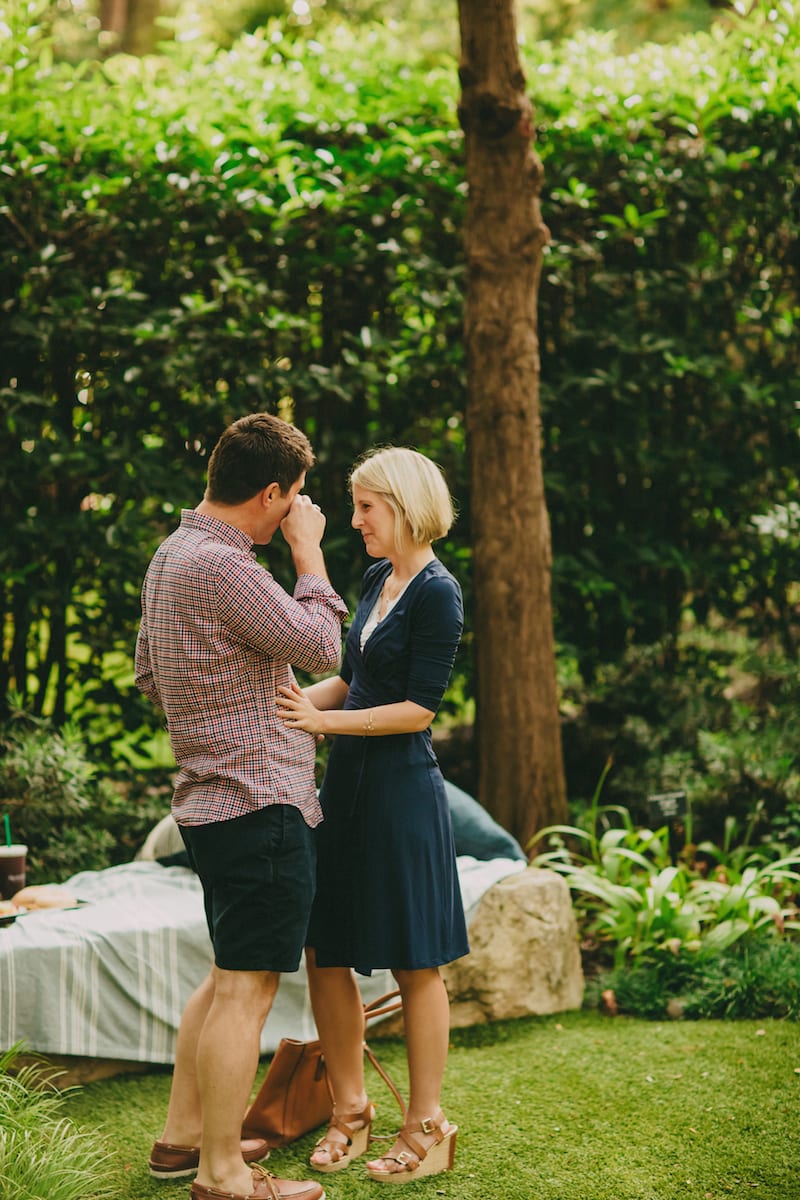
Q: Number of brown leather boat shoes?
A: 2